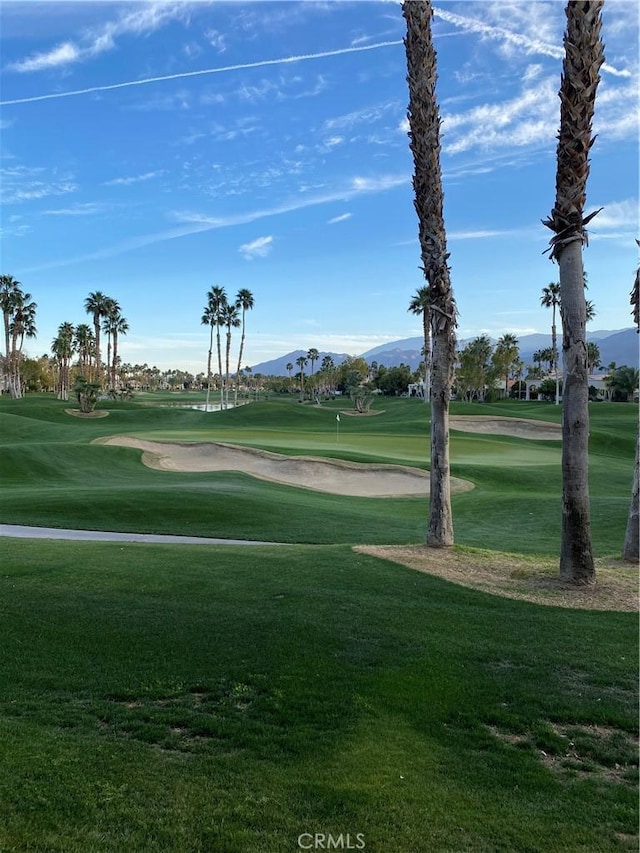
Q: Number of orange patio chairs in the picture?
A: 0